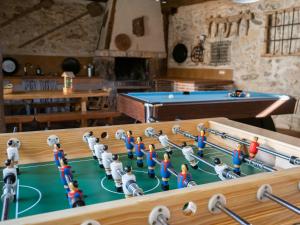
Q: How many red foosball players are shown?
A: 1